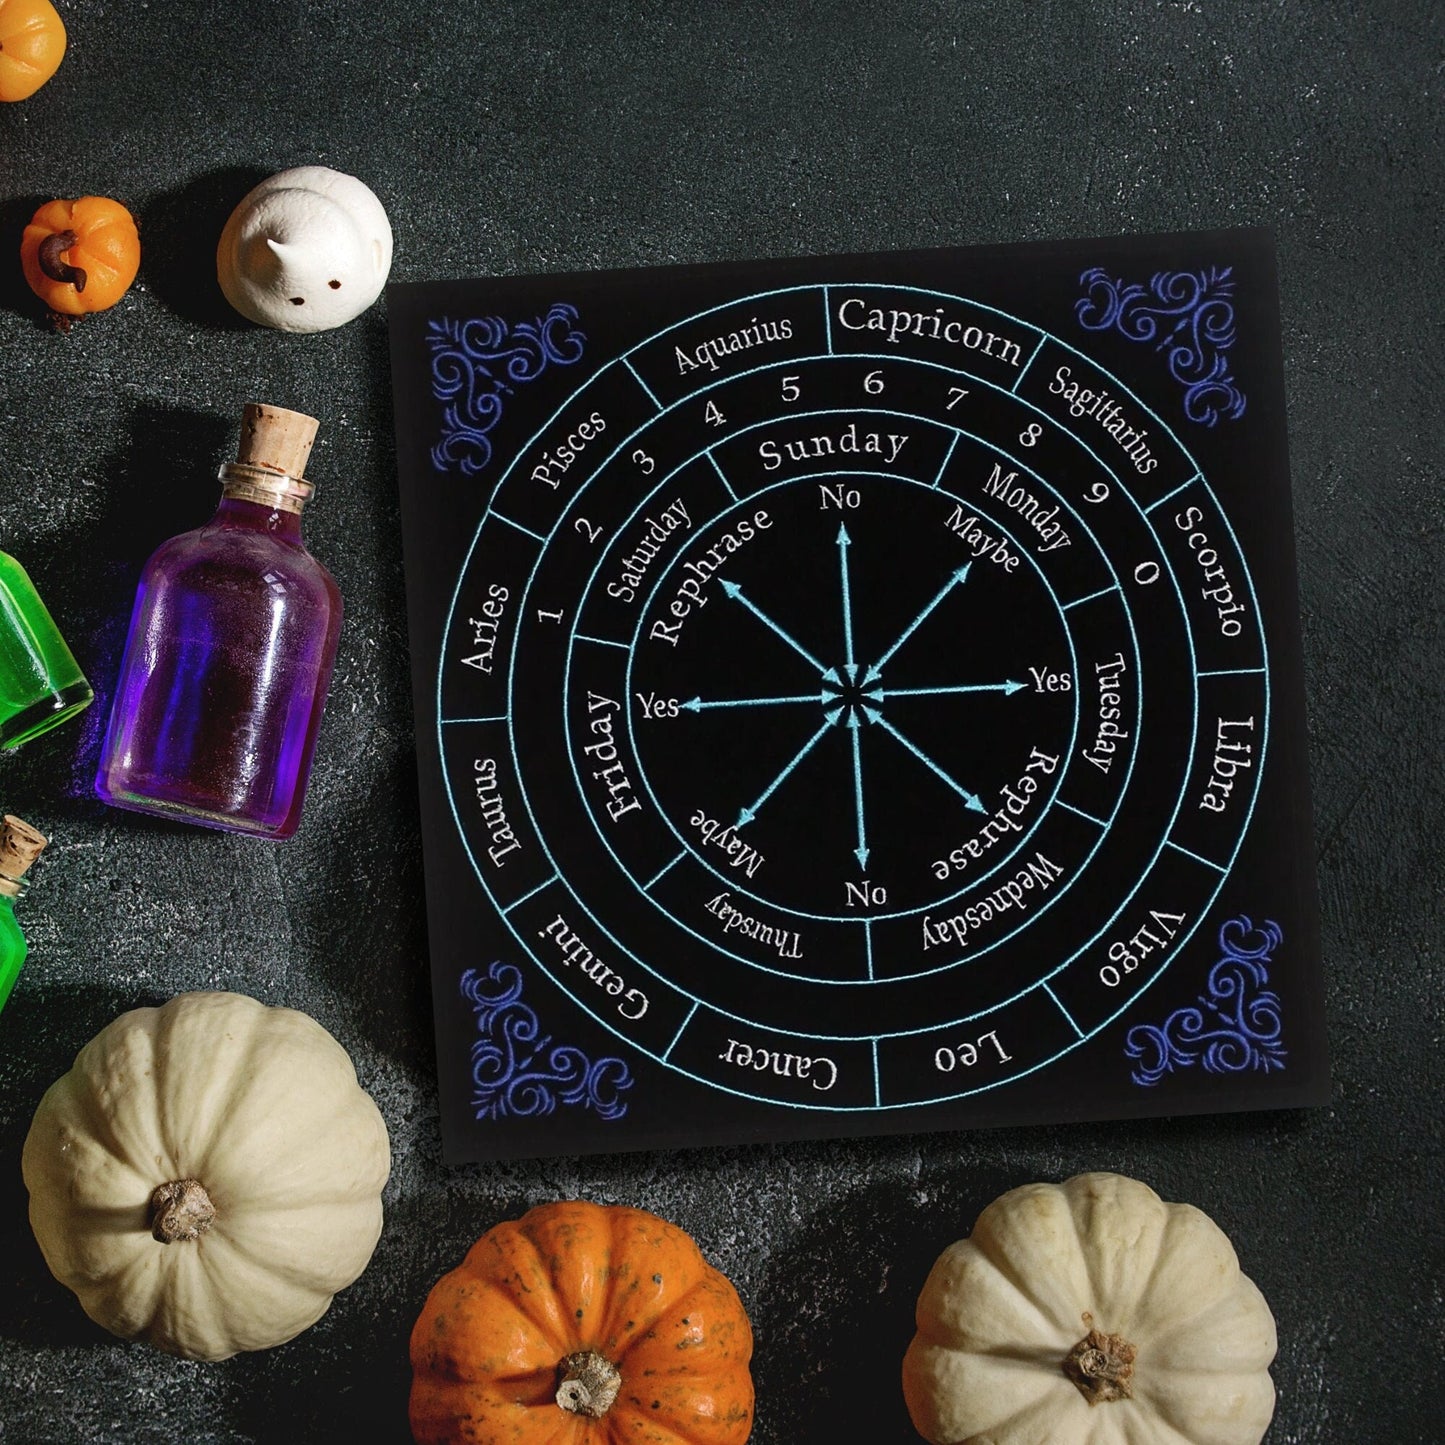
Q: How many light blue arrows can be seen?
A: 8